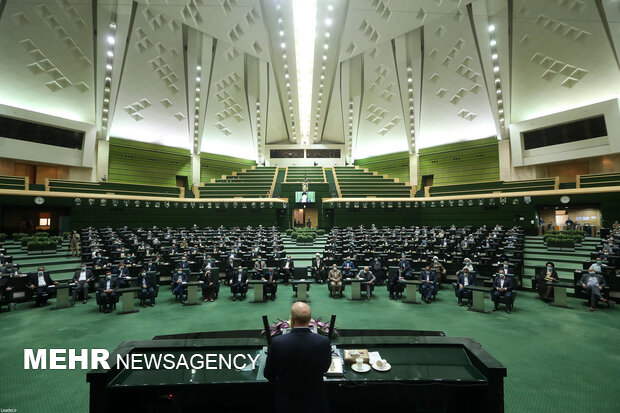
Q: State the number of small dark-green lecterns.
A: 9